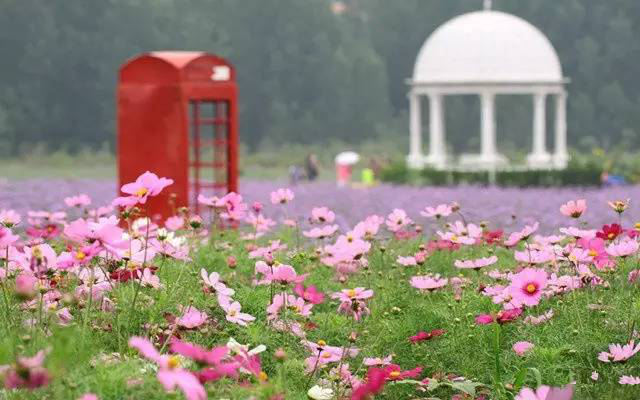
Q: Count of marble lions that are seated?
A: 0